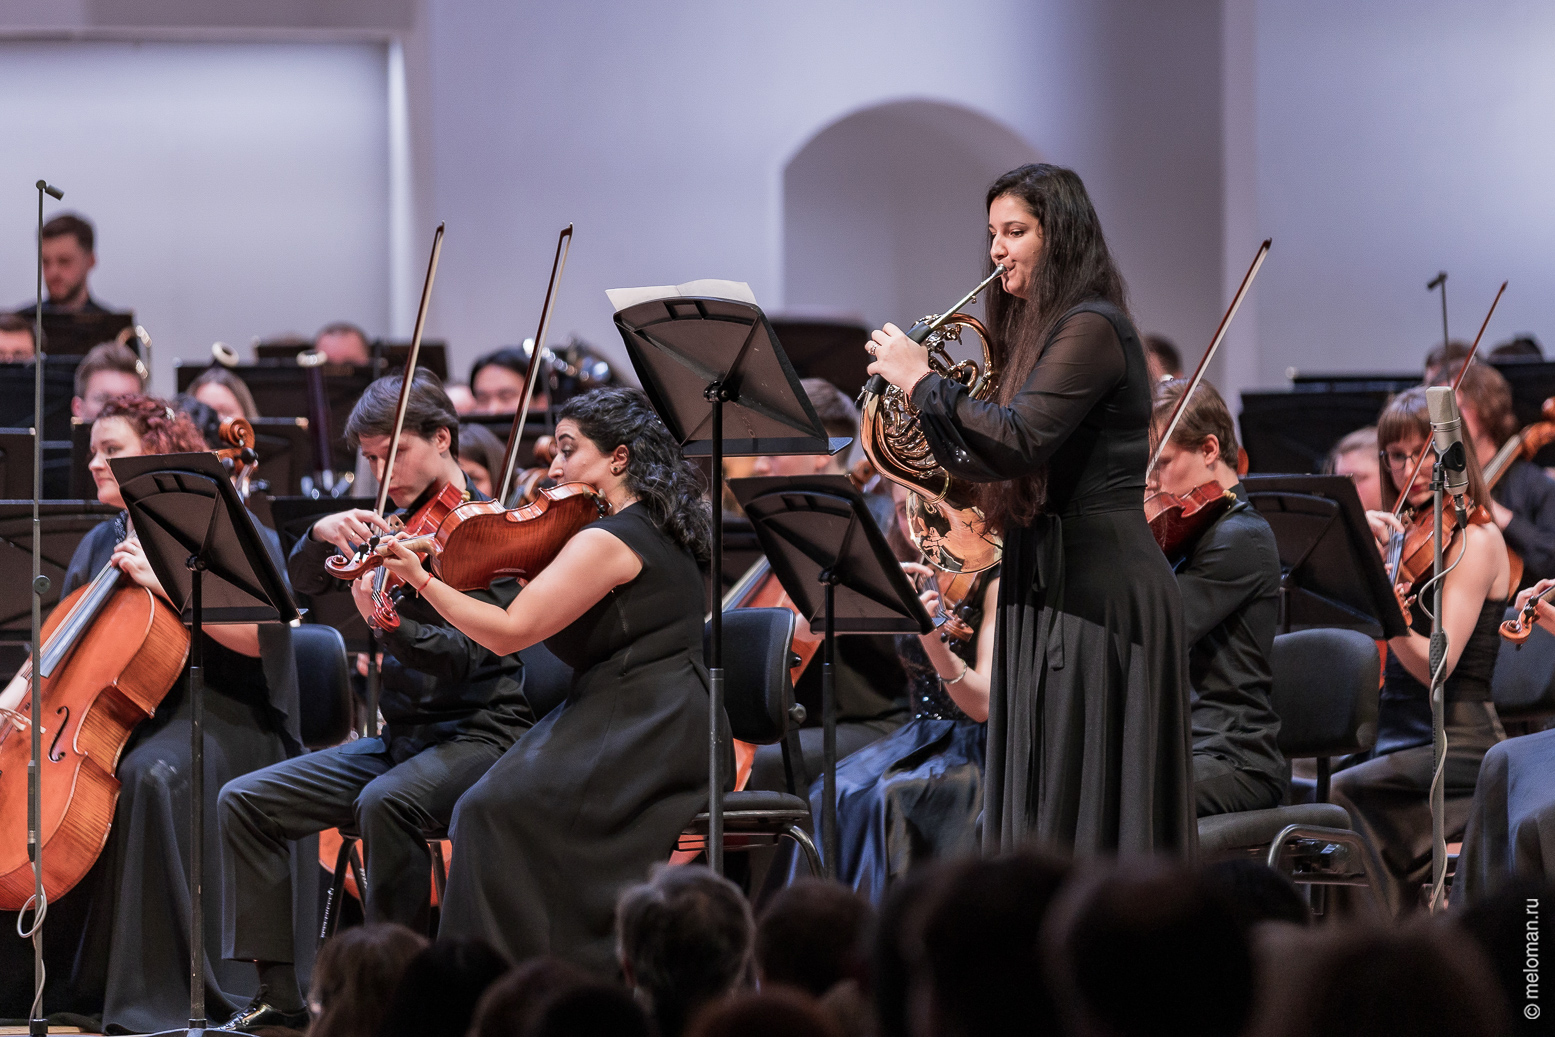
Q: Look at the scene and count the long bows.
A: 4